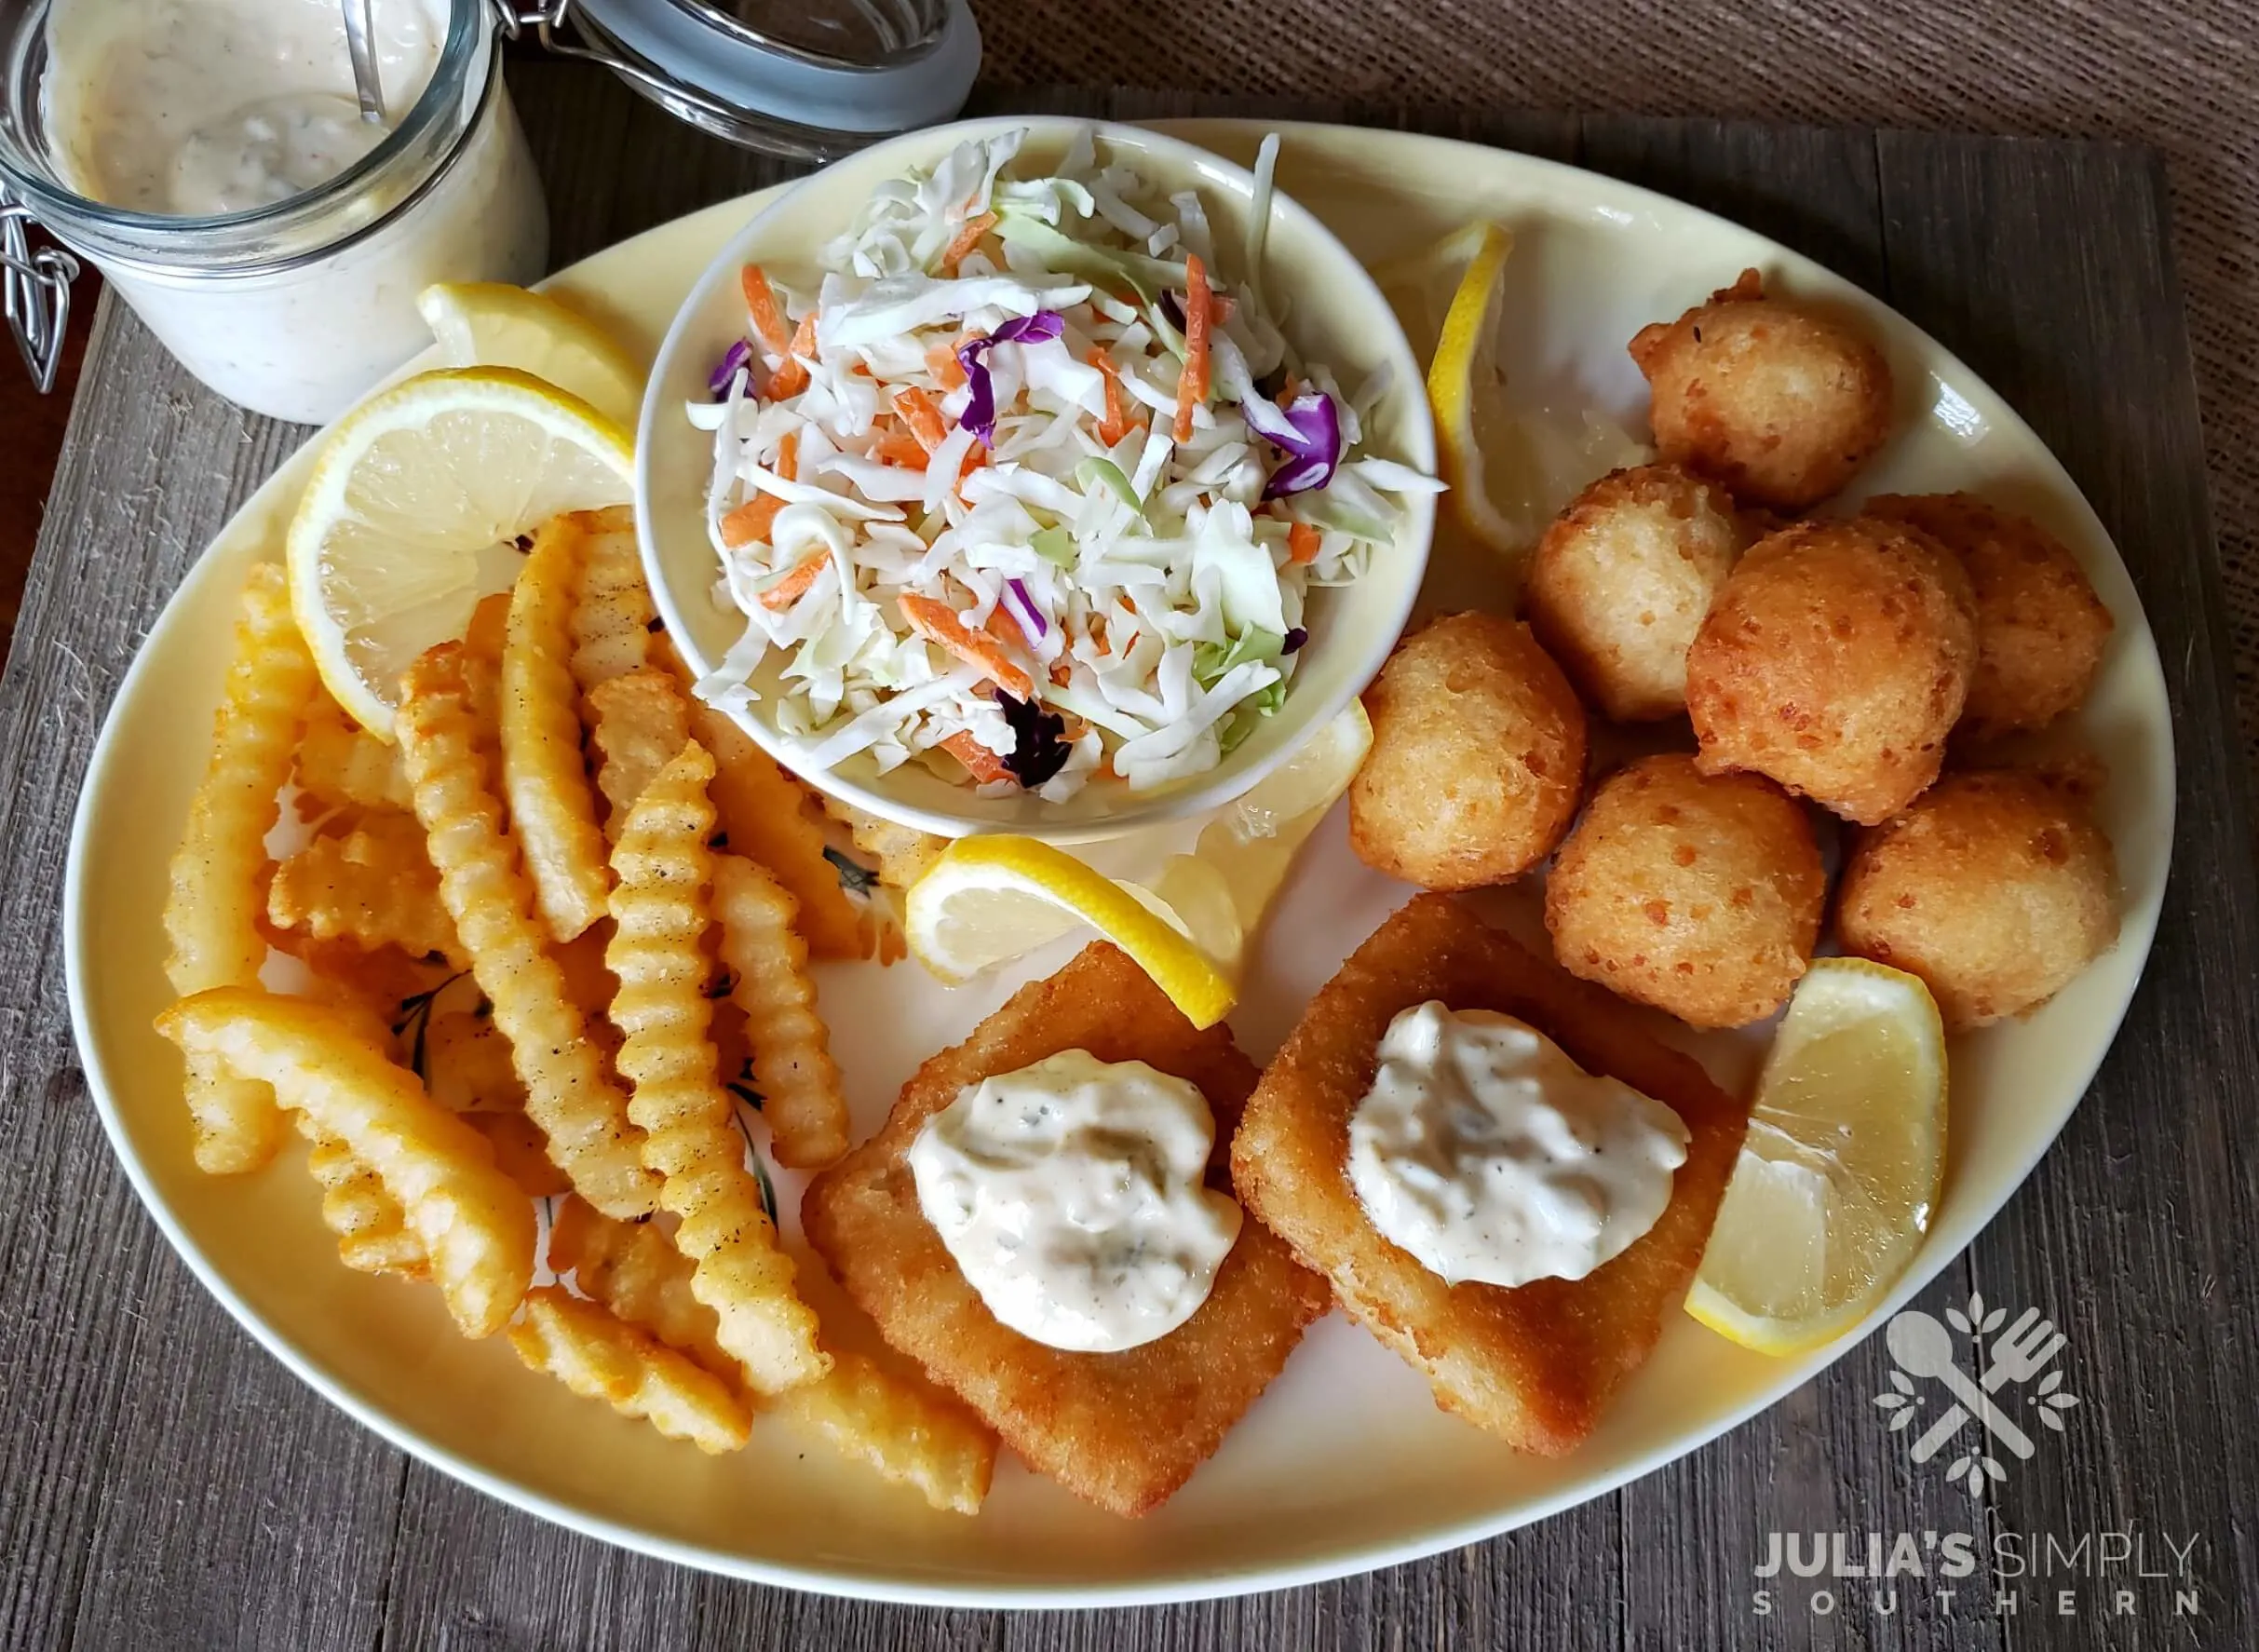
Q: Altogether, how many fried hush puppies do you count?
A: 7